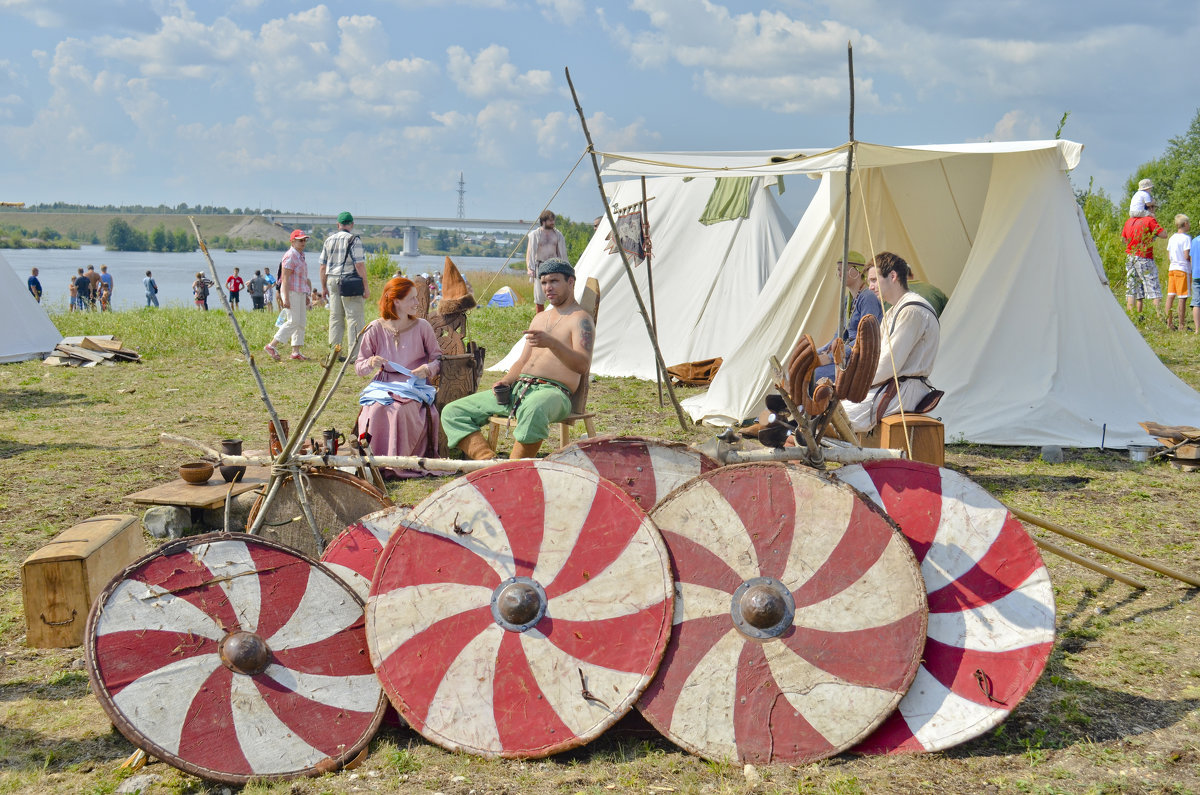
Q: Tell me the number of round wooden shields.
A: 7